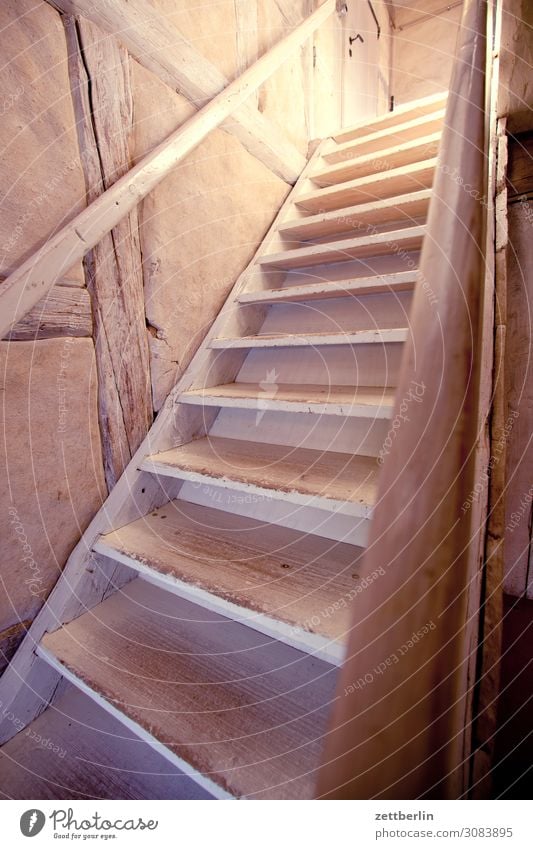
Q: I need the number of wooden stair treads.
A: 13